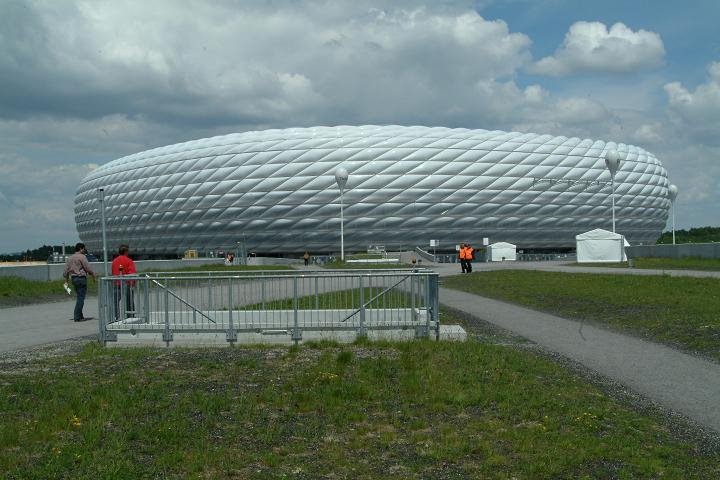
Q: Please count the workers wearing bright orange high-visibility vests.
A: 2